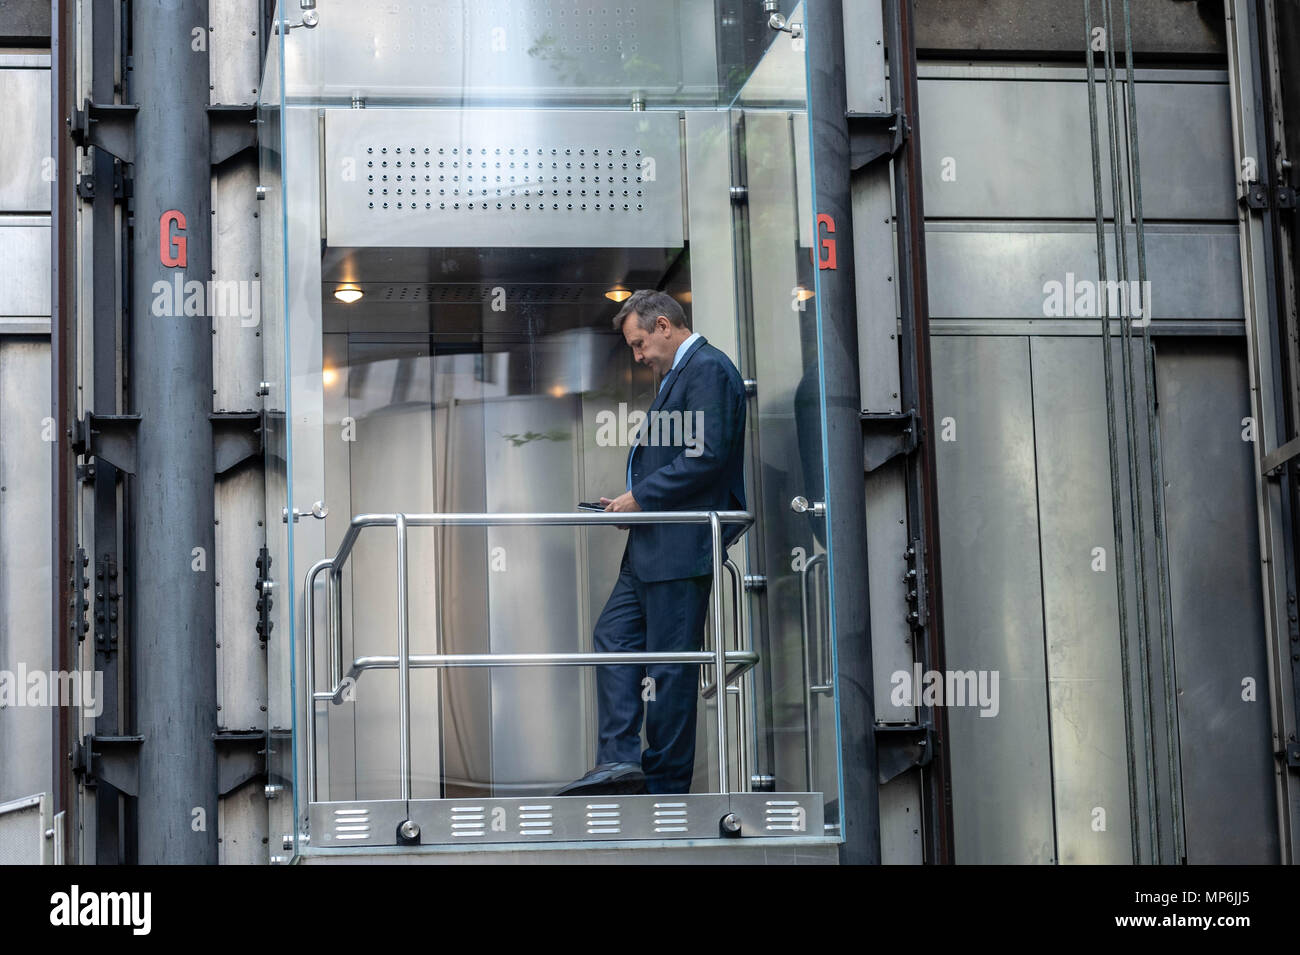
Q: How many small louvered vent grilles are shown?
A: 6